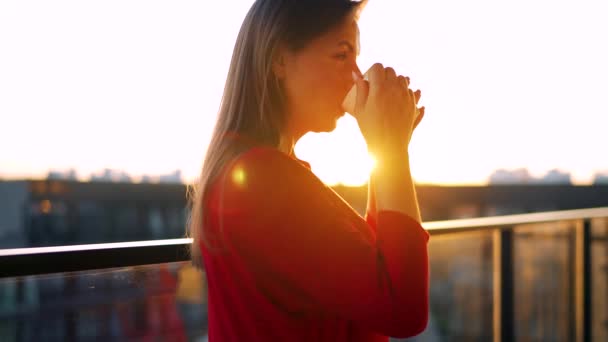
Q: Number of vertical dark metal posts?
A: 2